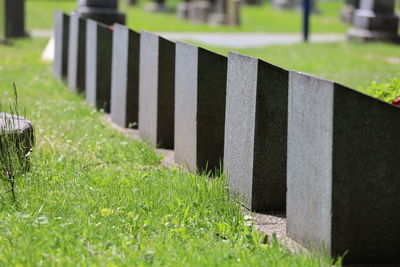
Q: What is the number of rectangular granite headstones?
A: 8